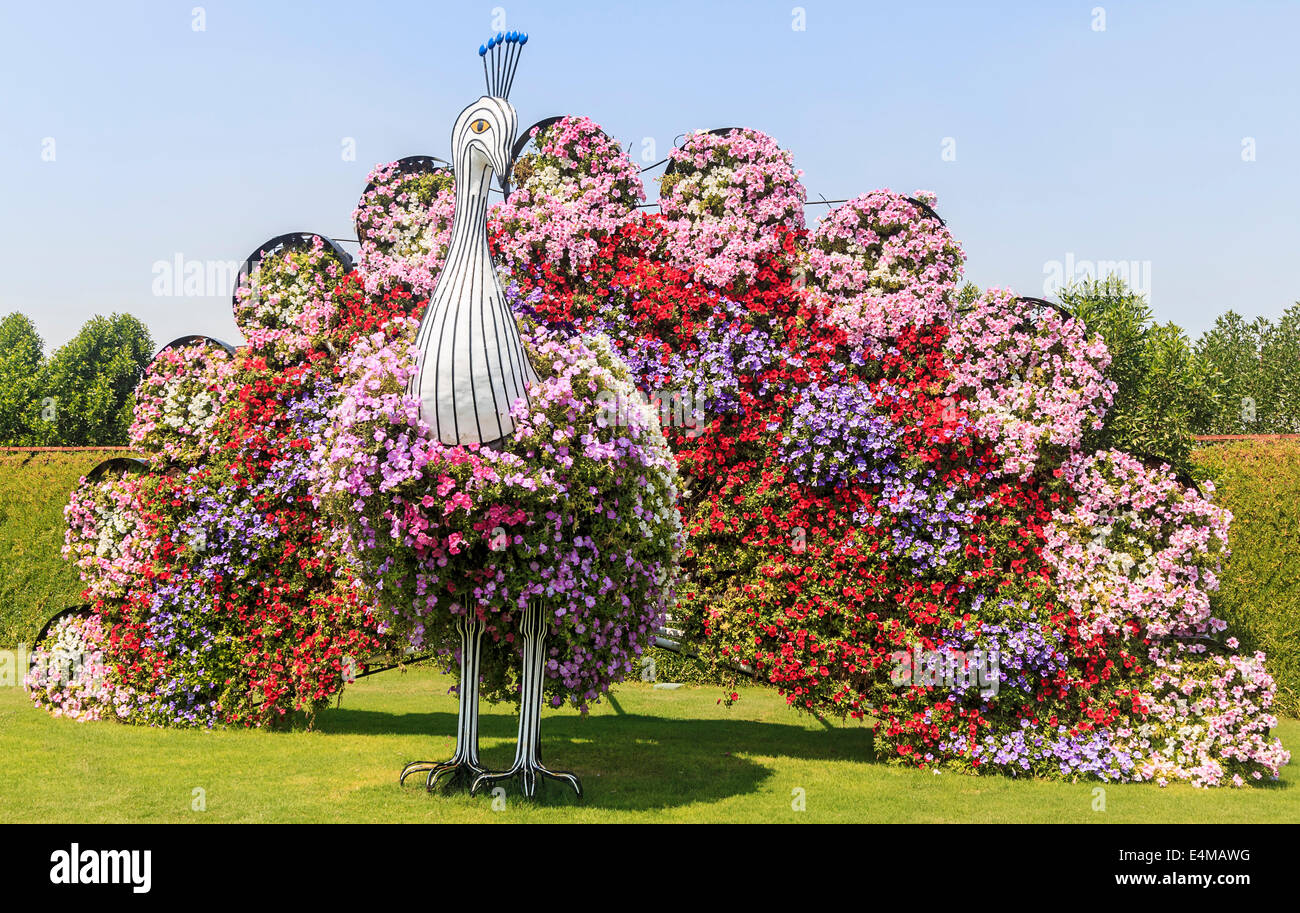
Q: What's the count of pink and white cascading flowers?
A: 11